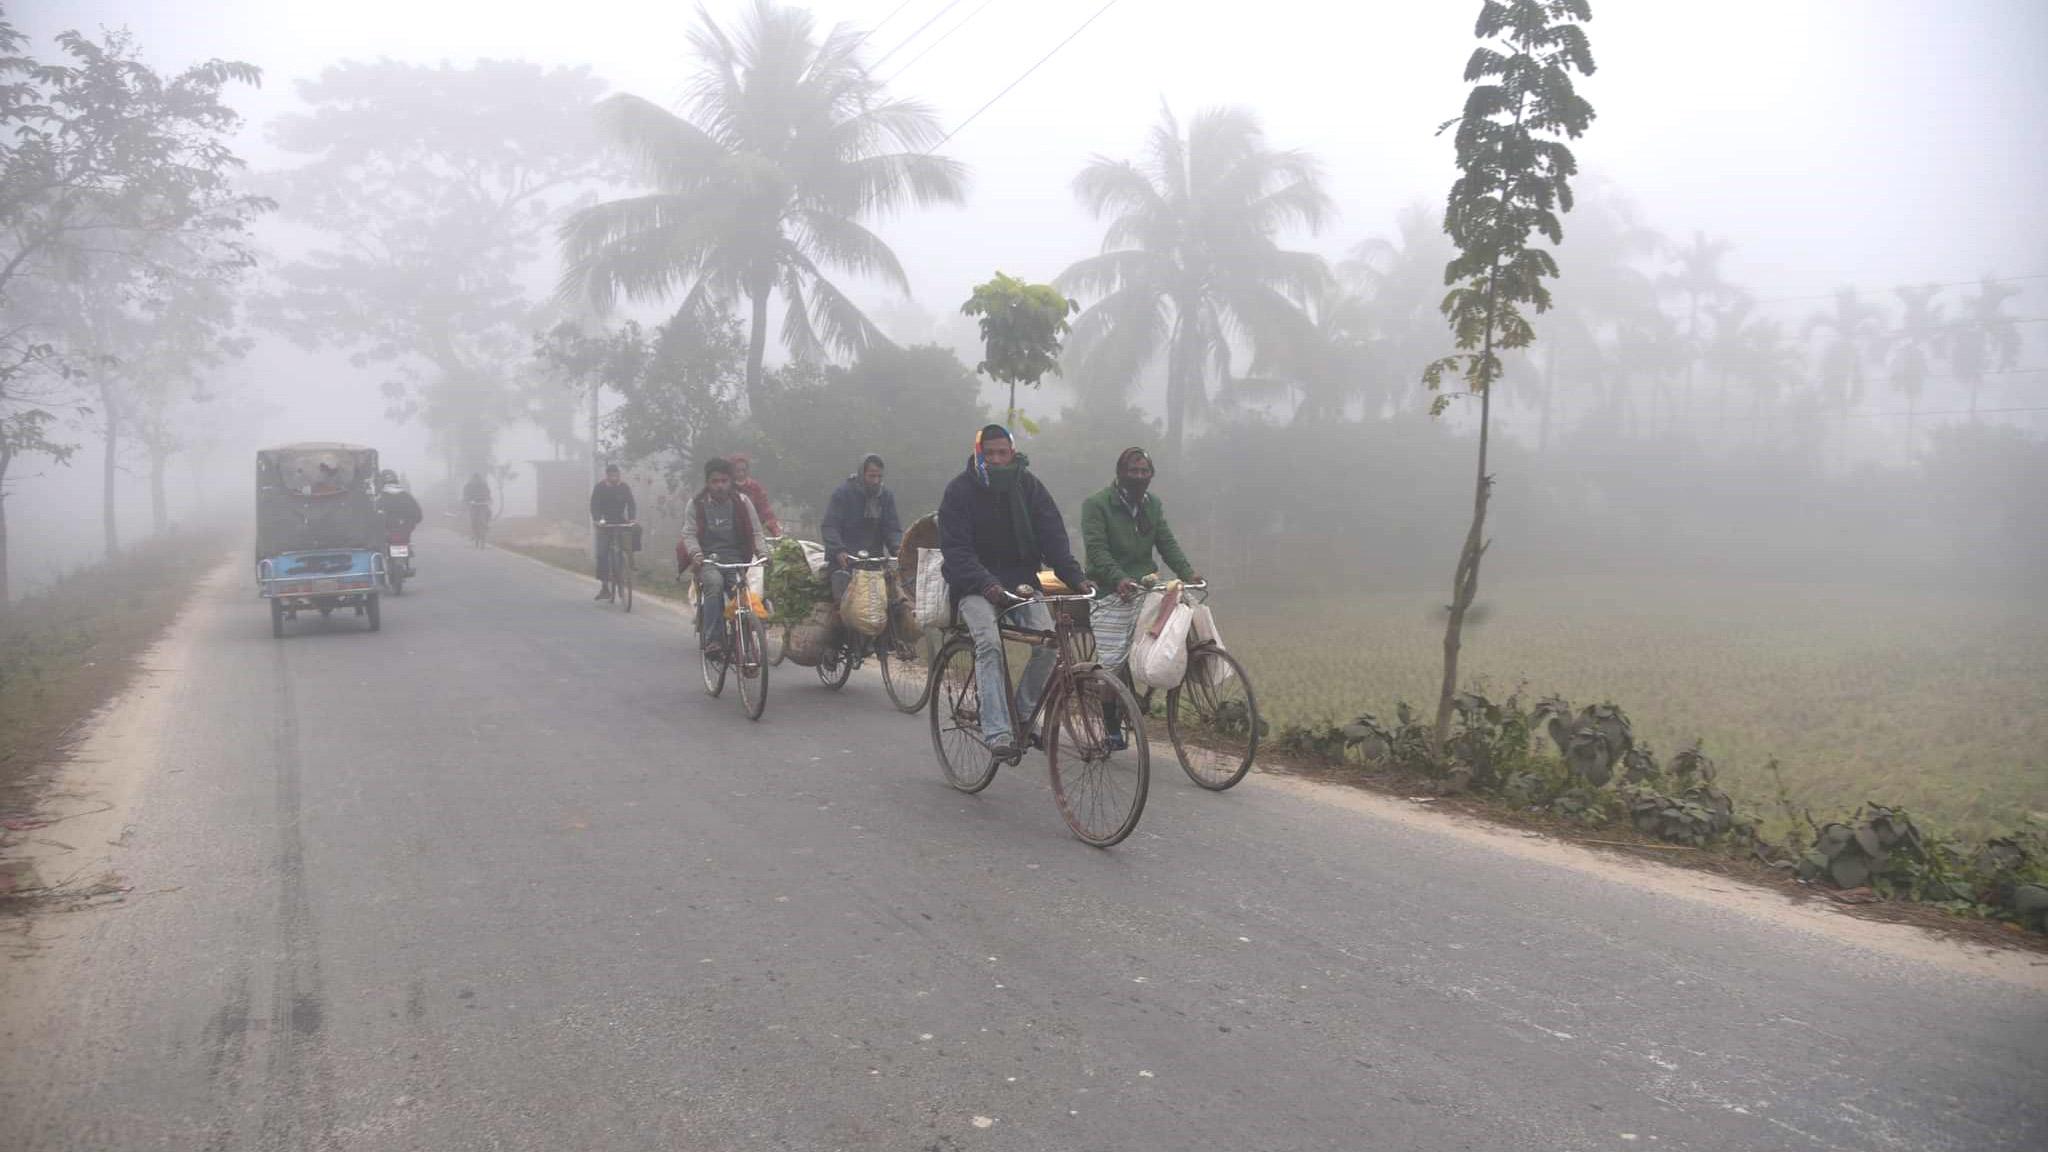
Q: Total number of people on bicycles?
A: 7